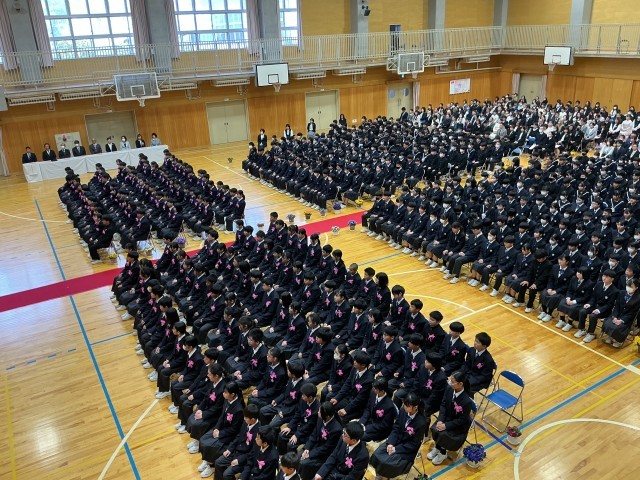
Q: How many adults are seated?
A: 9